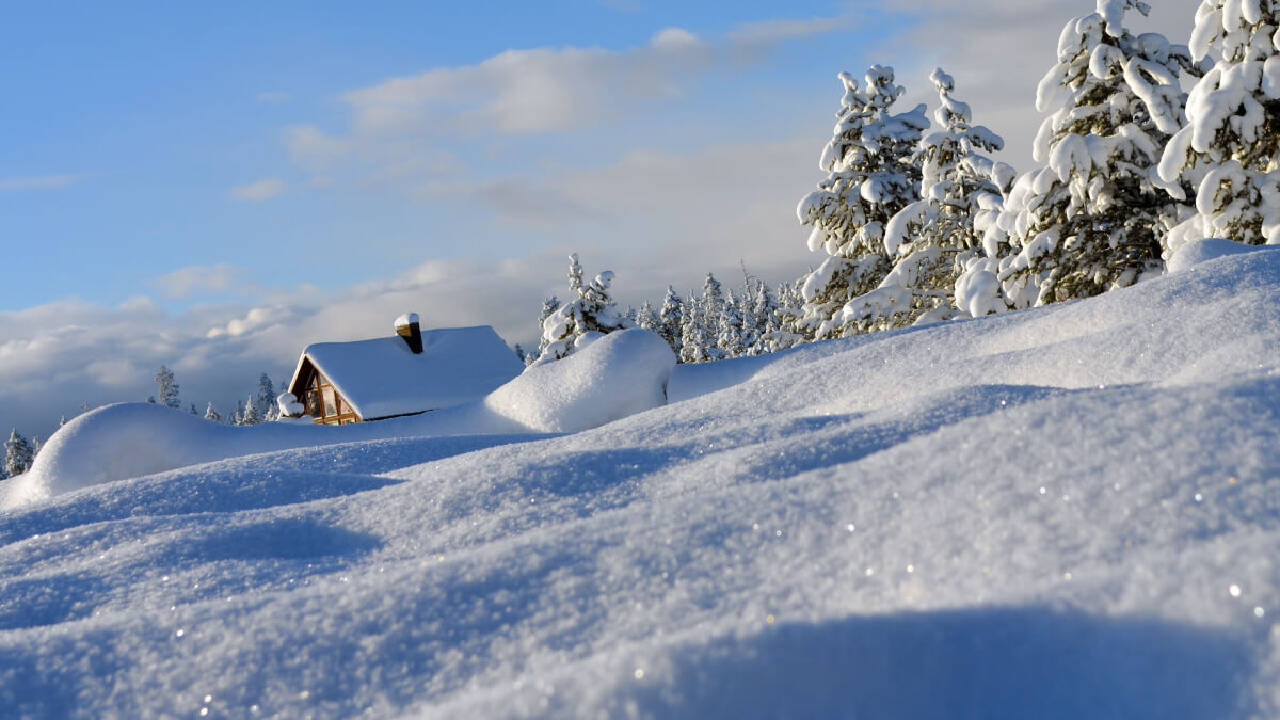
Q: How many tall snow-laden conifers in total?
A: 4